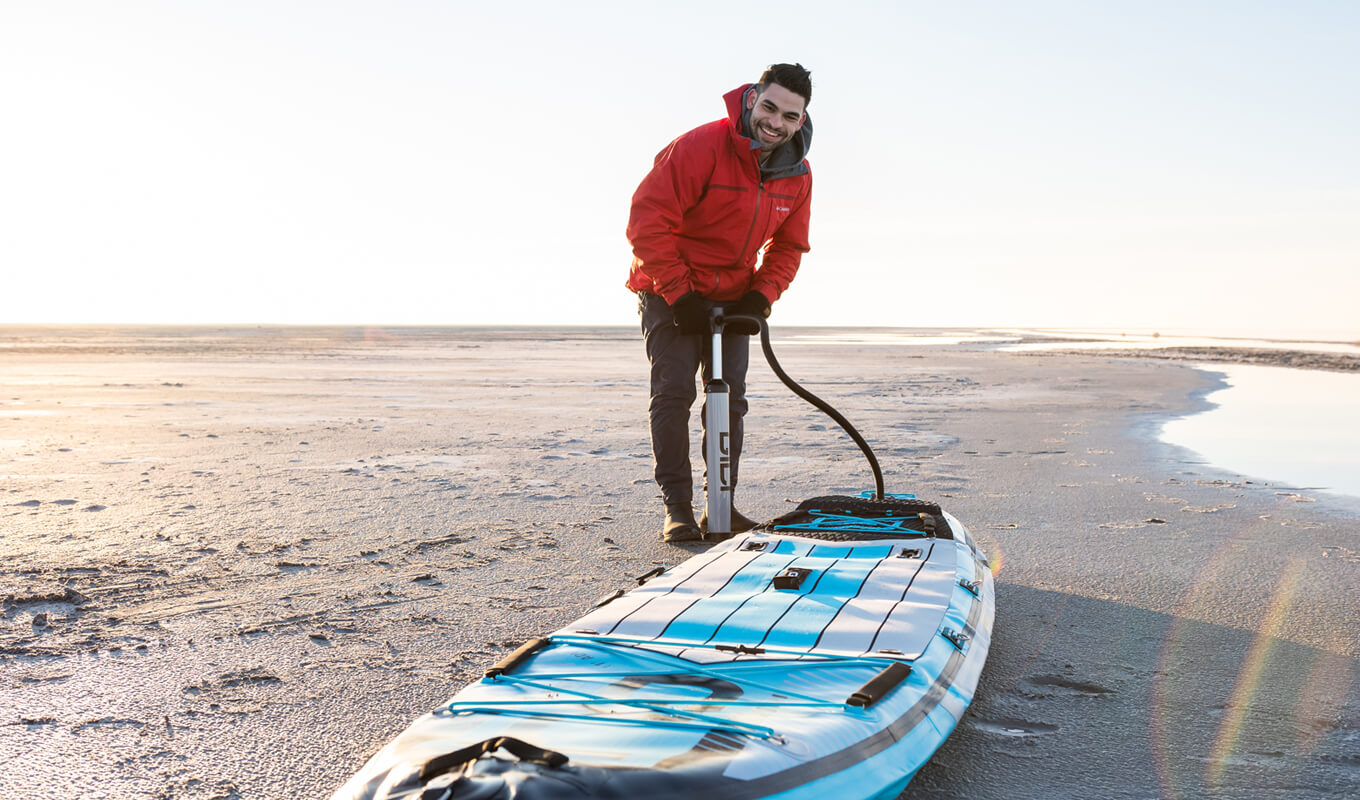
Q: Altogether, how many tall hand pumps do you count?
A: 1